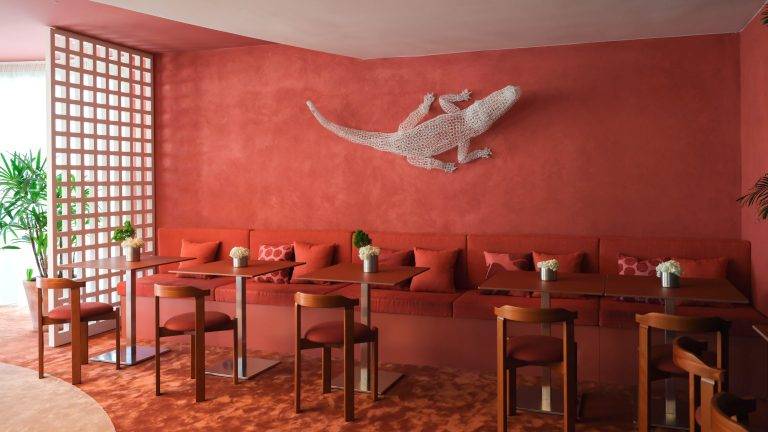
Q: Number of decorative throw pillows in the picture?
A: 9